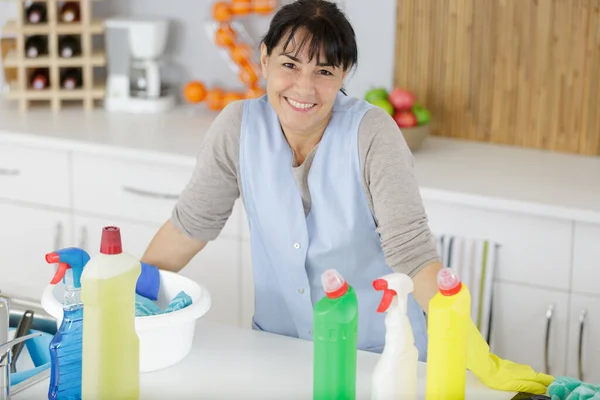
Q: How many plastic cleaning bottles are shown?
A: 5